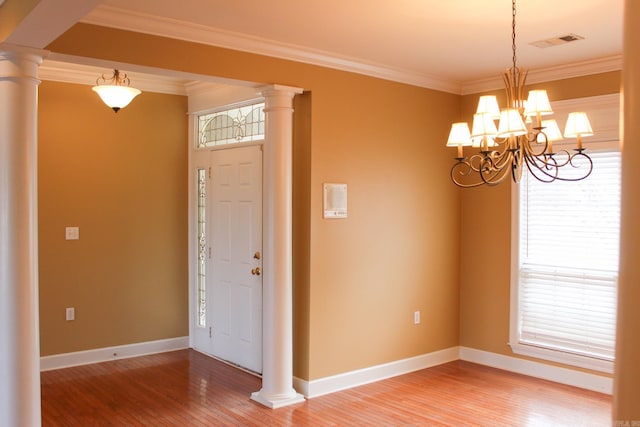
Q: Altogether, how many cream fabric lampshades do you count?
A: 9